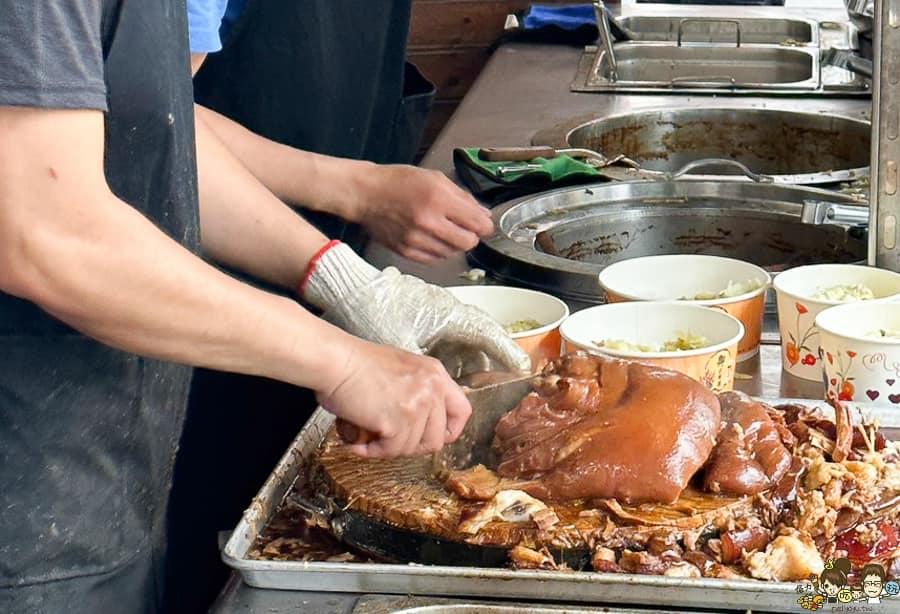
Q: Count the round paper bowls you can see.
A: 5